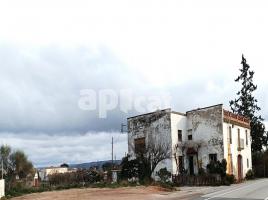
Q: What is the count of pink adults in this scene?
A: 0